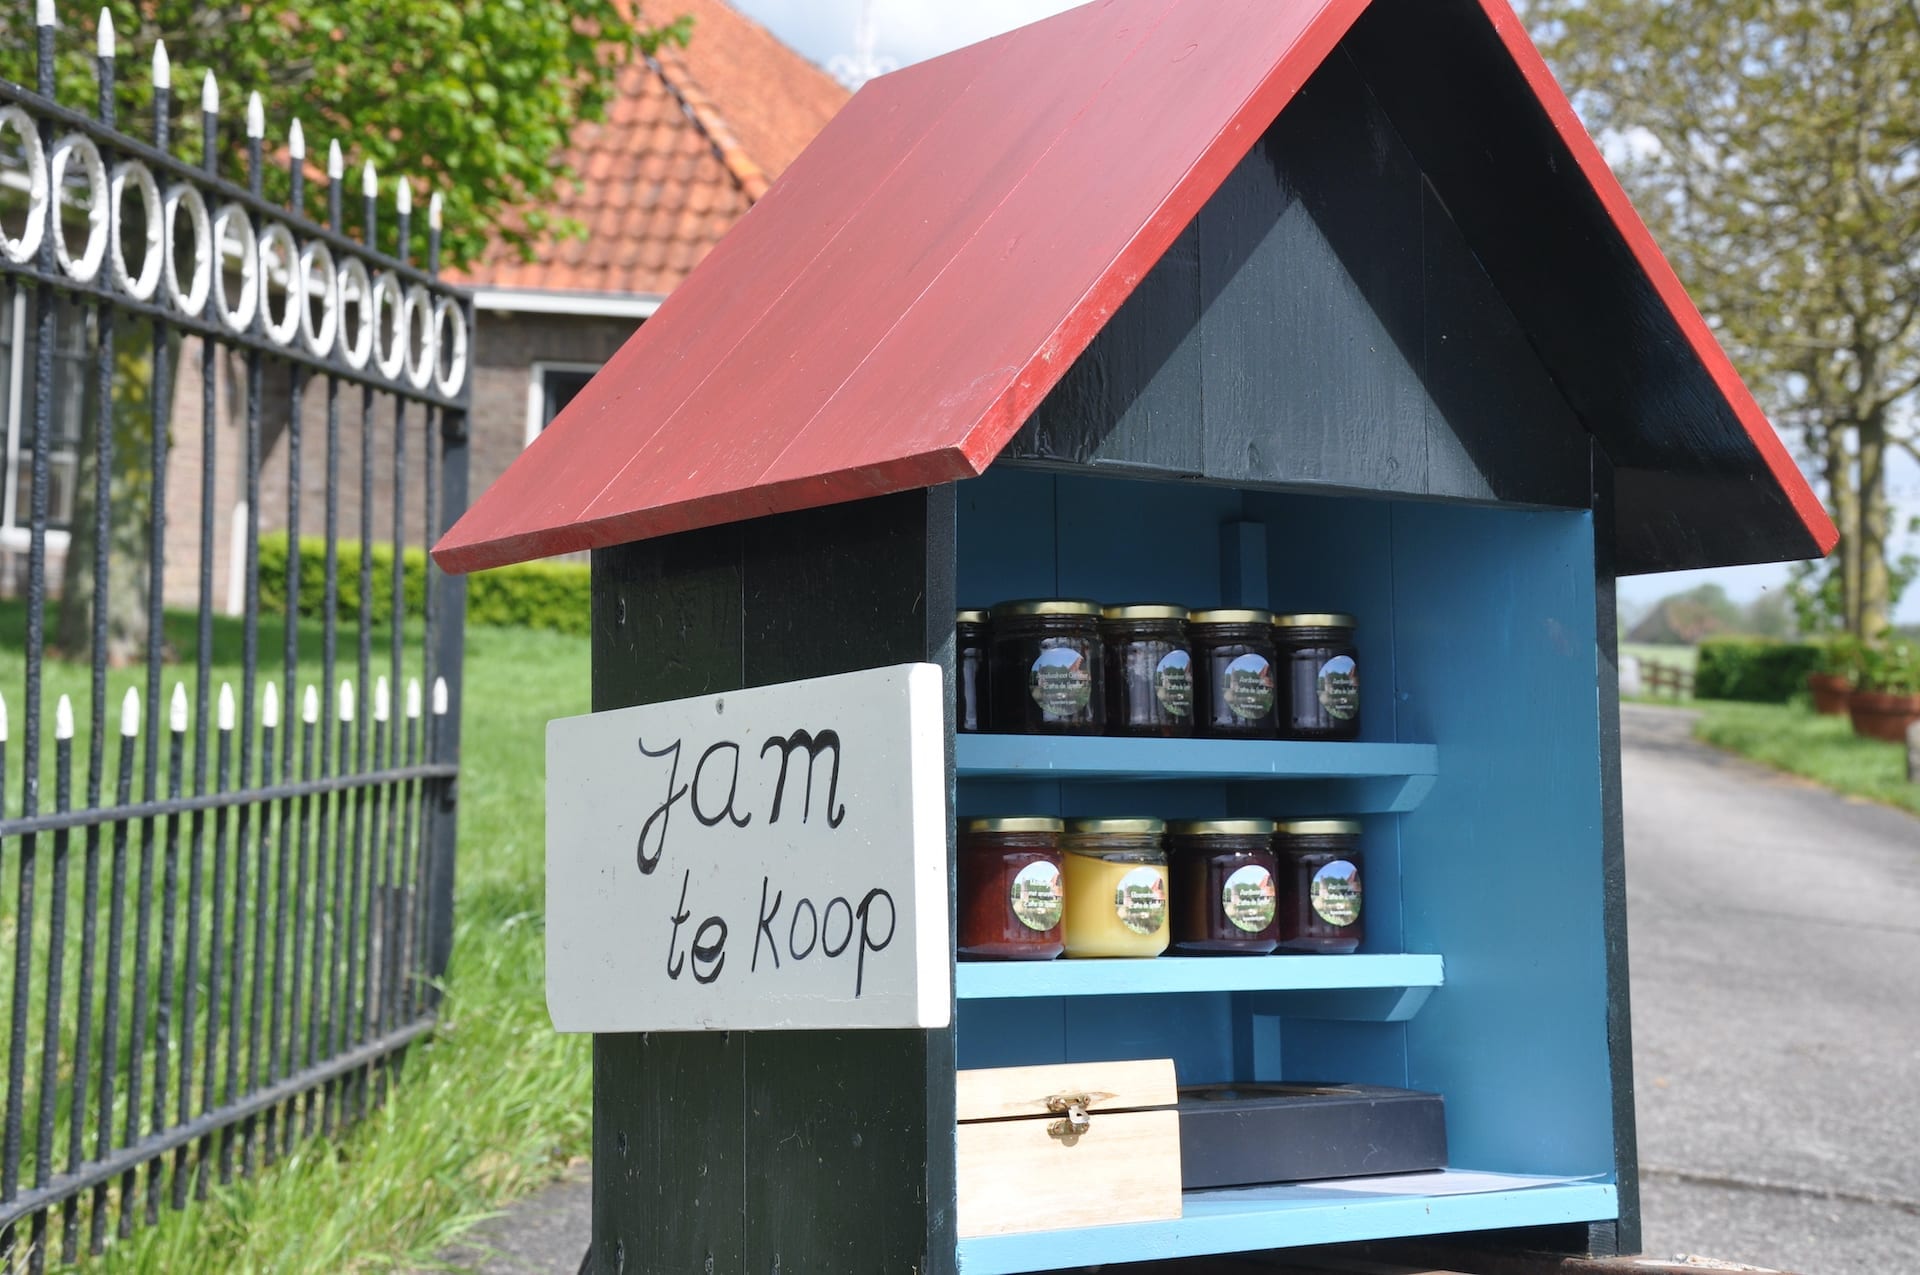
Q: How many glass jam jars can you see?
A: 9